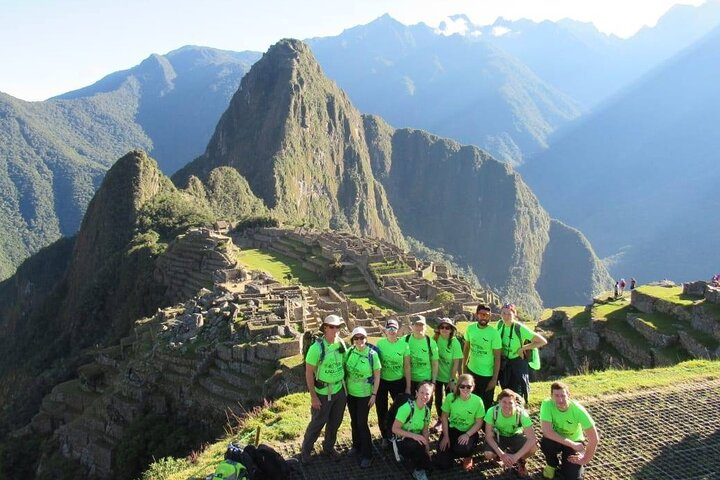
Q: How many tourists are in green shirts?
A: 11